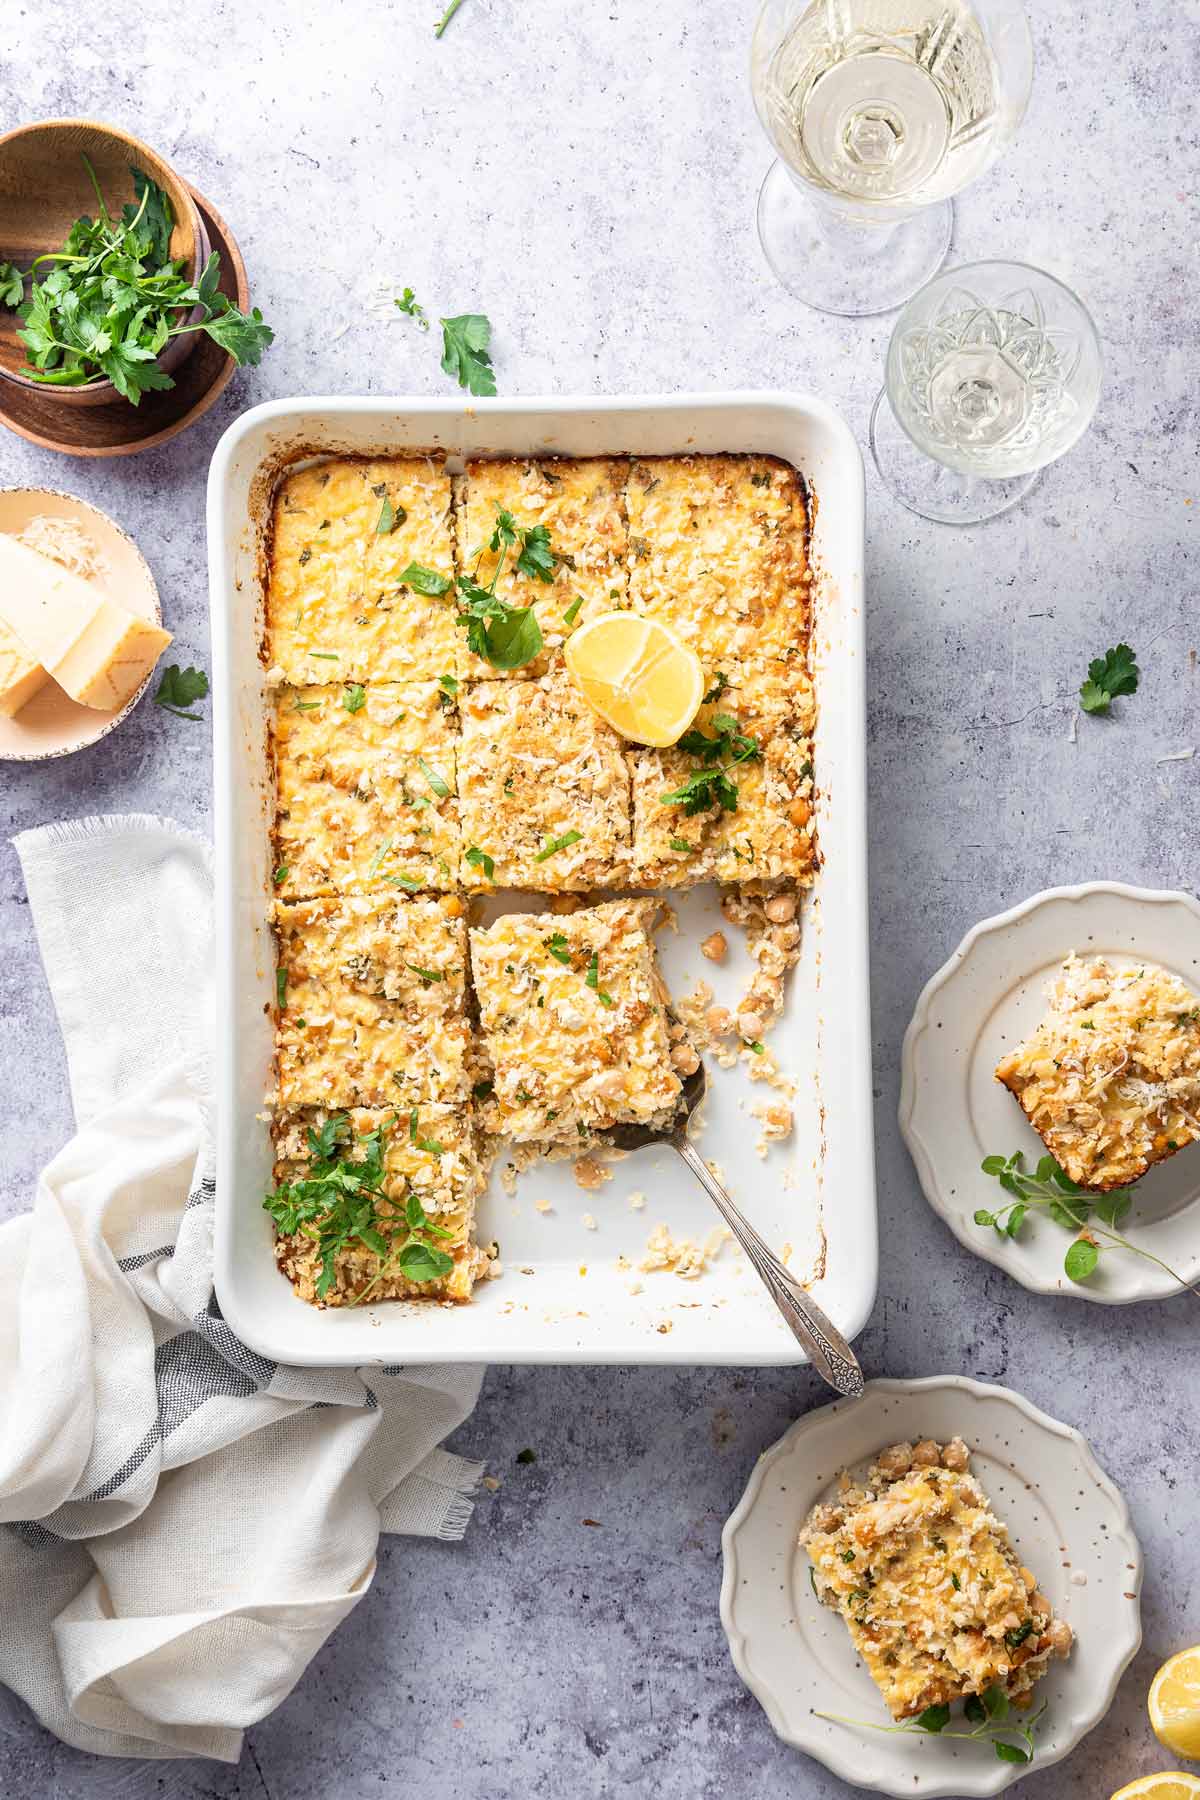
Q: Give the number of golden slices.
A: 11